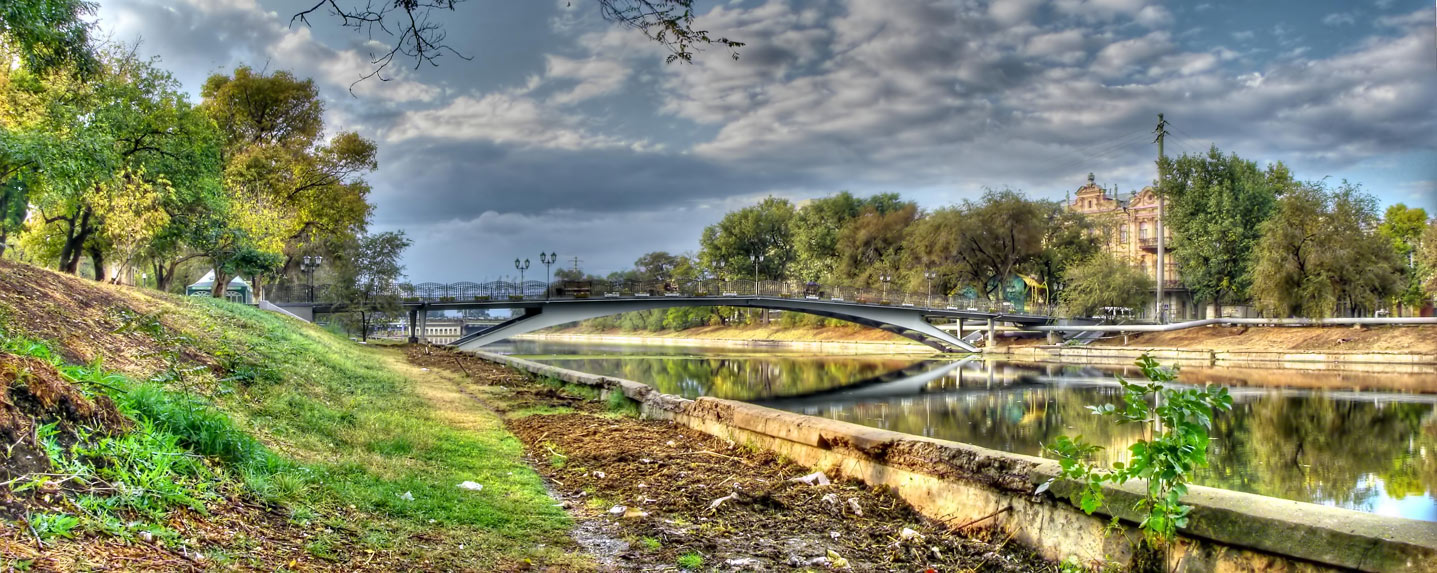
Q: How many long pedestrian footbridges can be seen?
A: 1